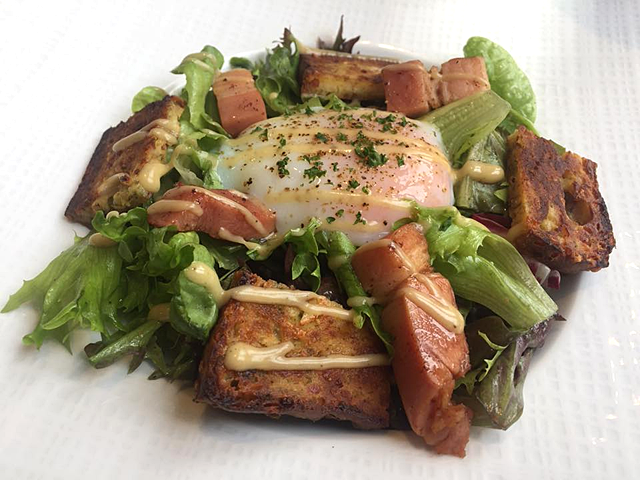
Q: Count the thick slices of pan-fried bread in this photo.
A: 4